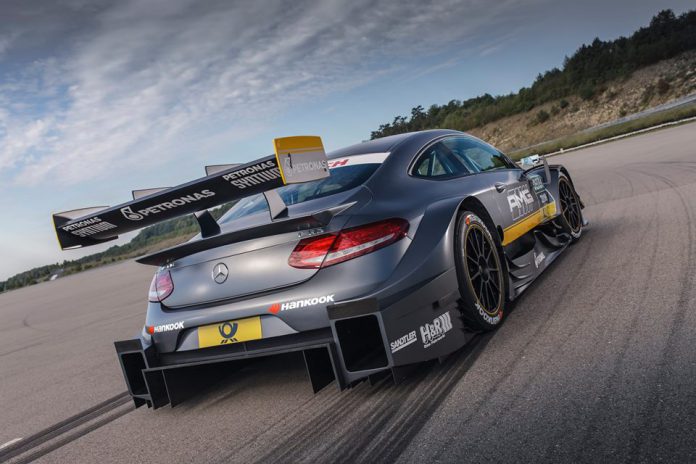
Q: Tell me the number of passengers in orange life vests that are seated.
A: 0